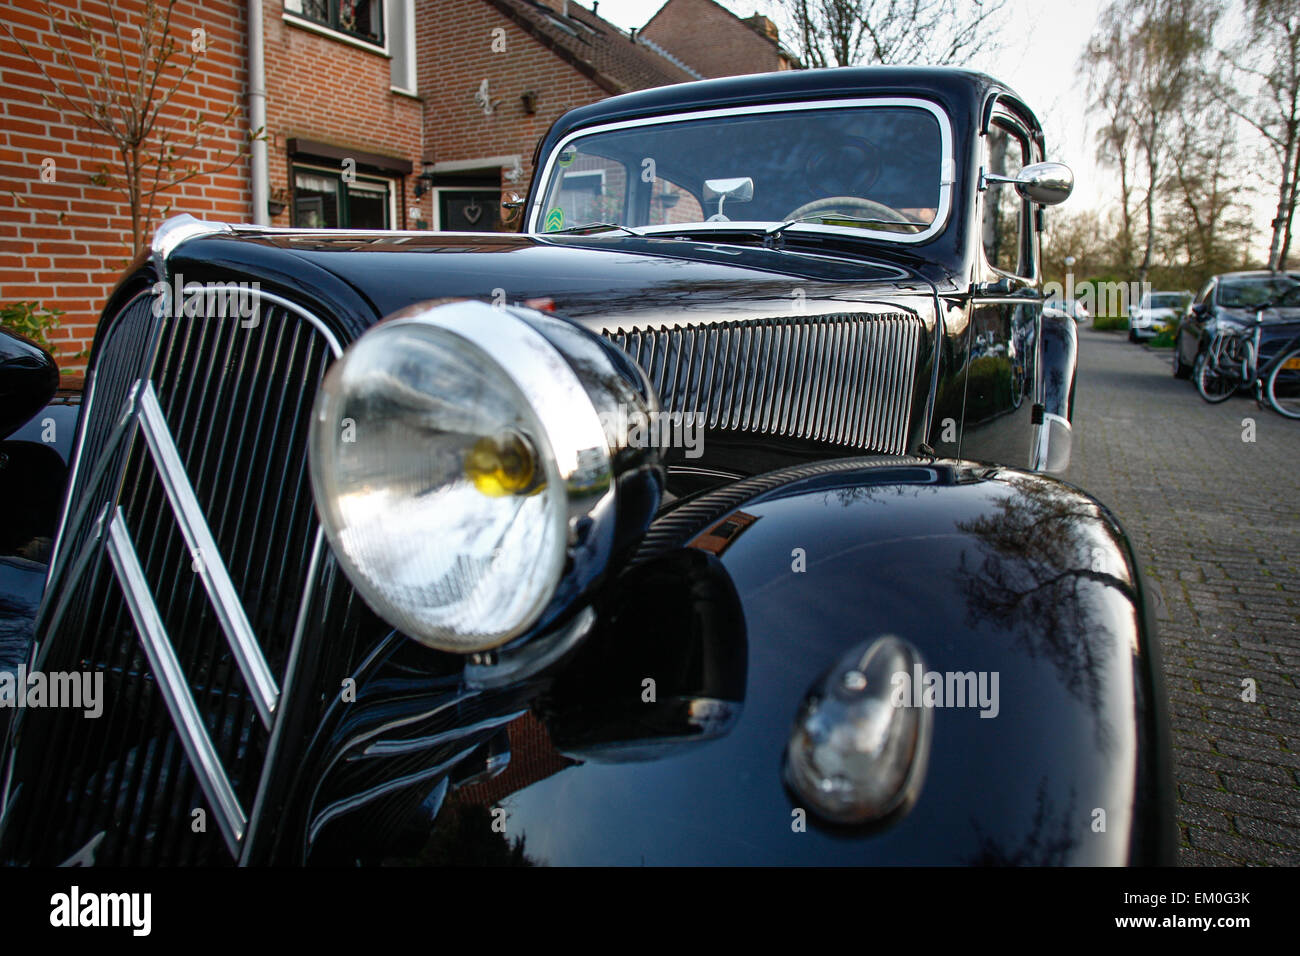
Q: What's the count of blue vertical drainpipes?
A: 0